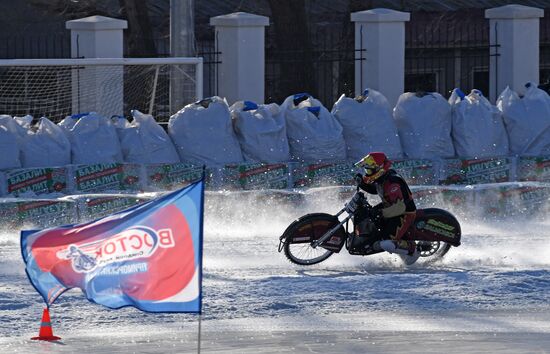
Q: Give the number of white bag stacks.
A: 11